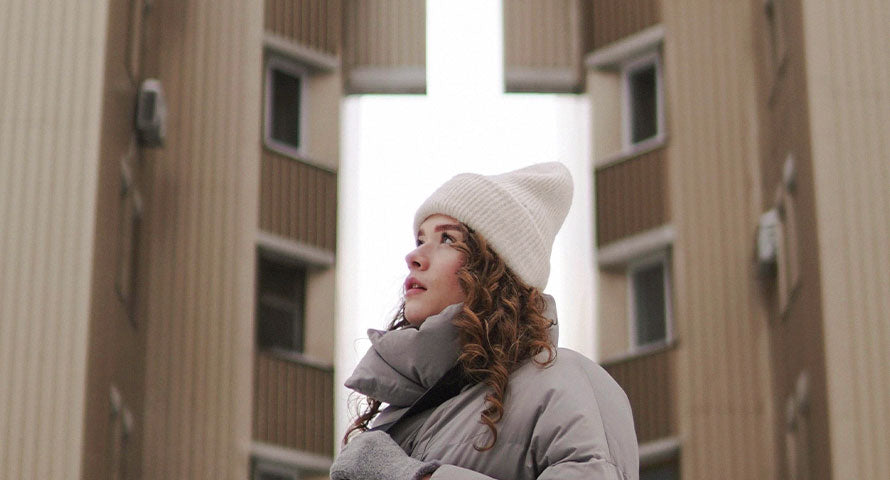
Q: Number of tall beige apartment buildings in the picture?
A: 2